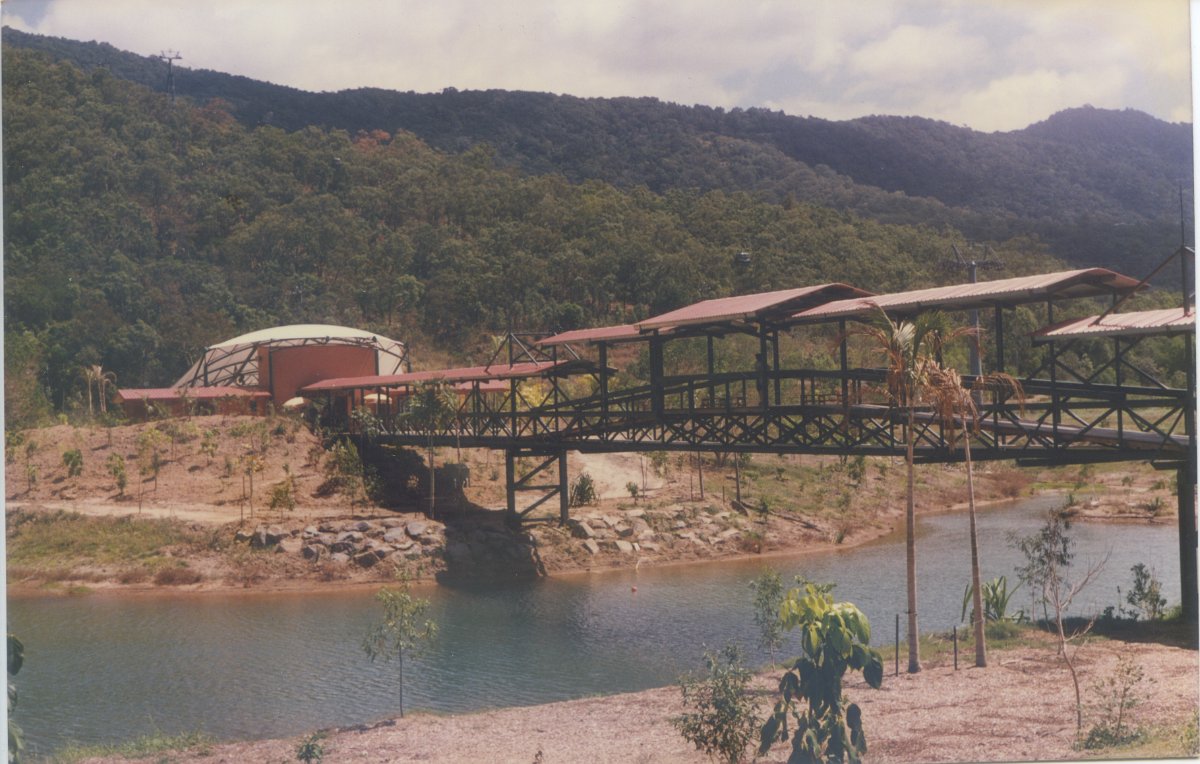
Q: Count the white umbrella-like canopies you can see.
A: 2